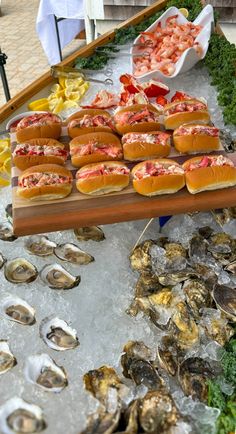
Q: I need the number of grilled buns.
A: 12